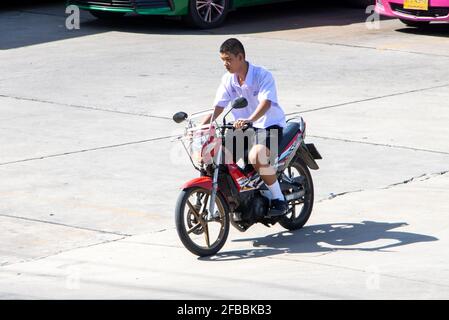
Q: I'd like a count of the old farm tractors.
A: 0